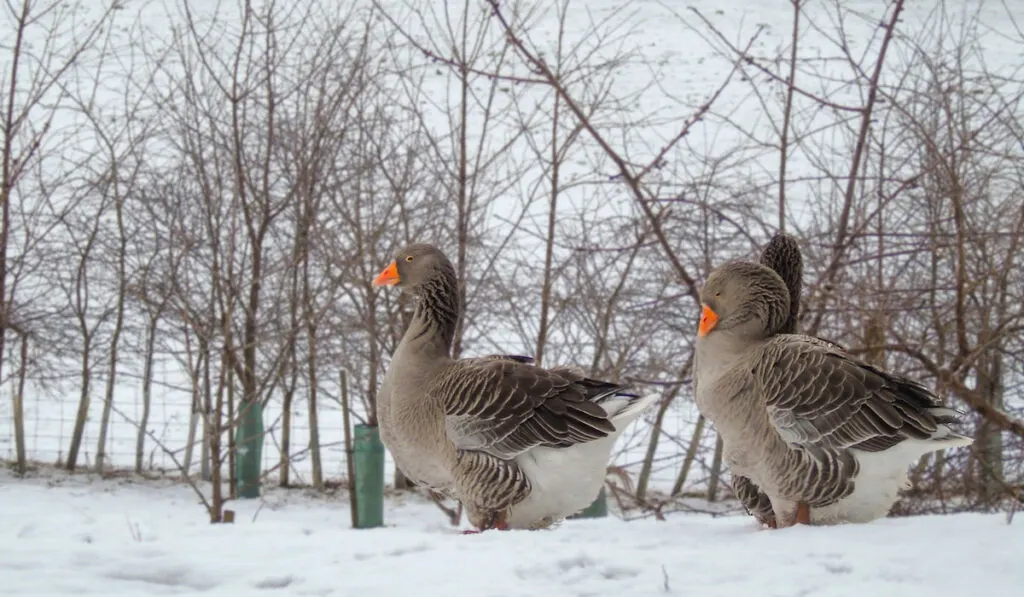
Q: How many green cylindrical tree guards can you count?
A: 3